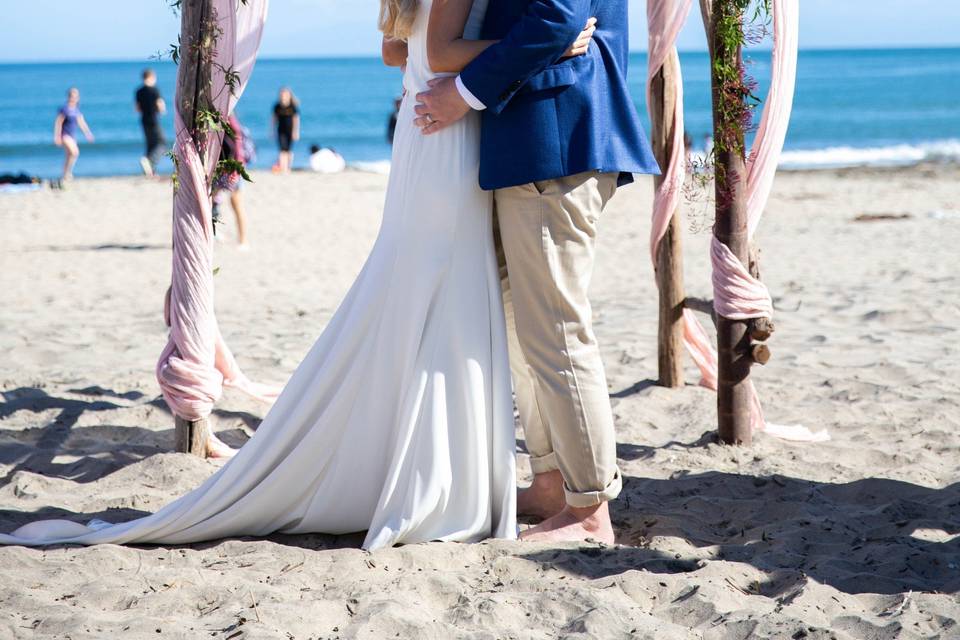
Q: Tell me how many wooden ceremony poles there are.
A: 3